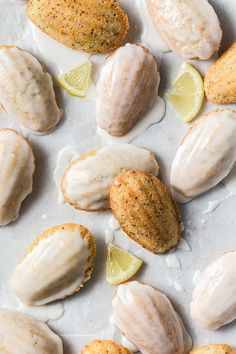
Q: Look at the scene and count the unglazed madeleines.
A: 5